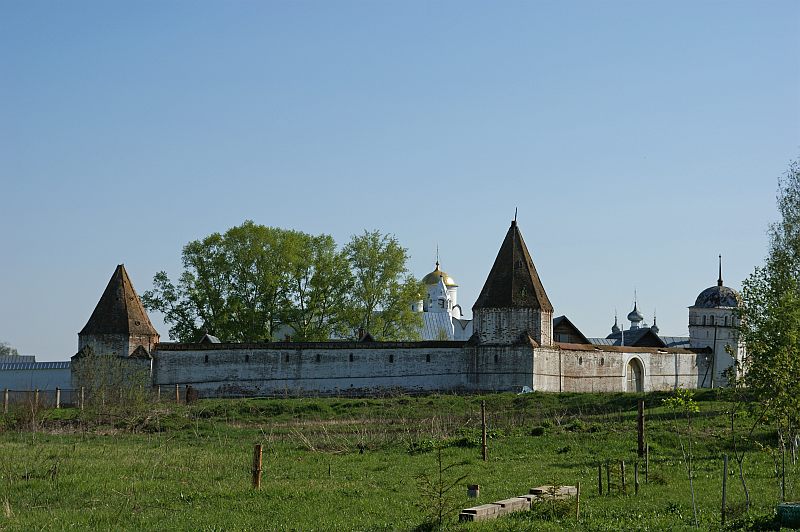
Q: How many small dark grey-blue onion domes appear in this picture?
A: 3